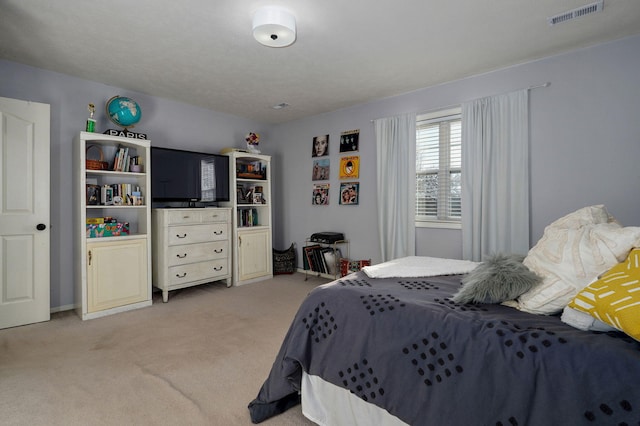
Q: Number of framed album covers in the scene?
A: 6